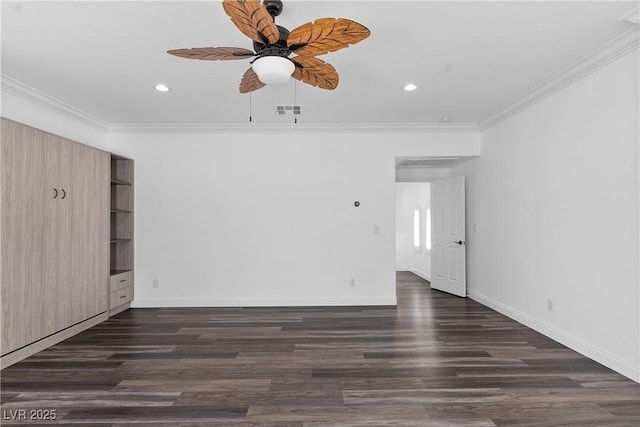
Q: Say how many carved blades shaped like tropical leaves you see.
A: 5